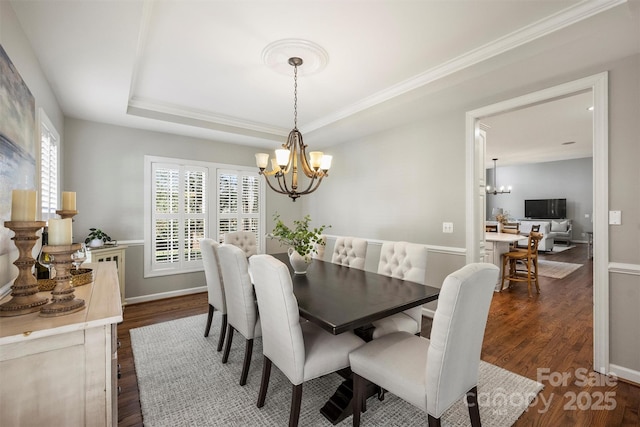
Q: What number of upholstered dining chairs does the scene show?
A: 8